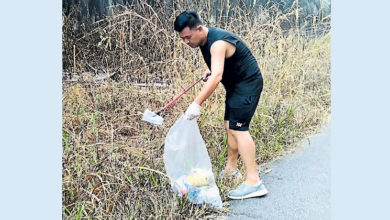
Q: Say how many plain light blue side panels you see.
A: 2